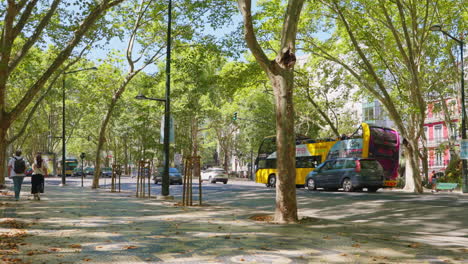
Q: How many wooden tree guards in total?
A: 3